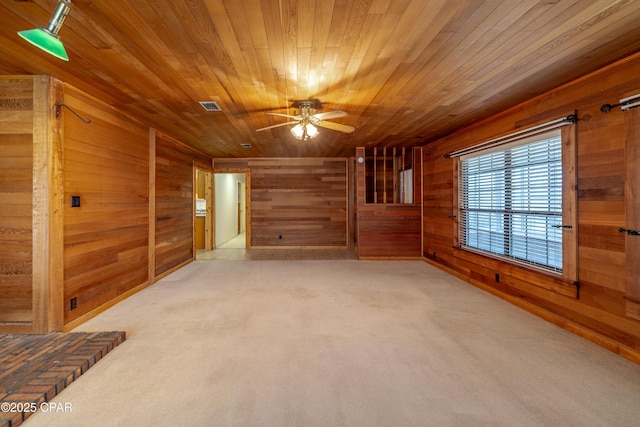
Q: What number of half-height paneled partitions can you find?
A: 1